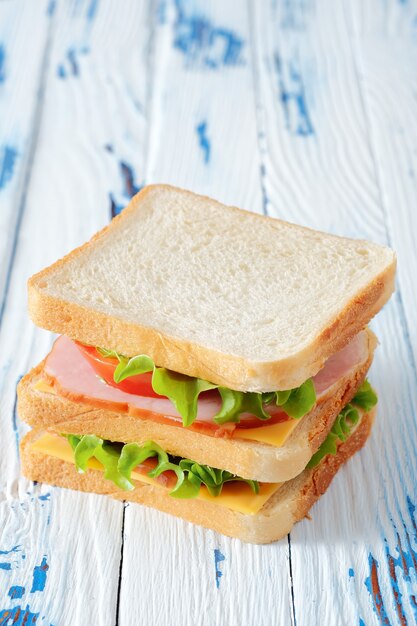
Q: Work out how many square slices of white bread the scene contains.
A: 3